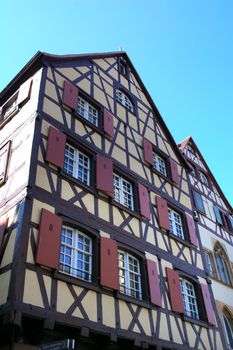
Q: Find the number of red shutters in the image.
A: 14